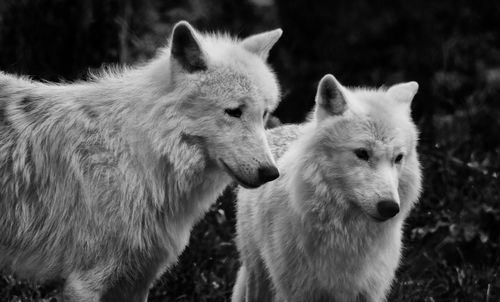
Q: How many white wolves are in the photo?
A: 2